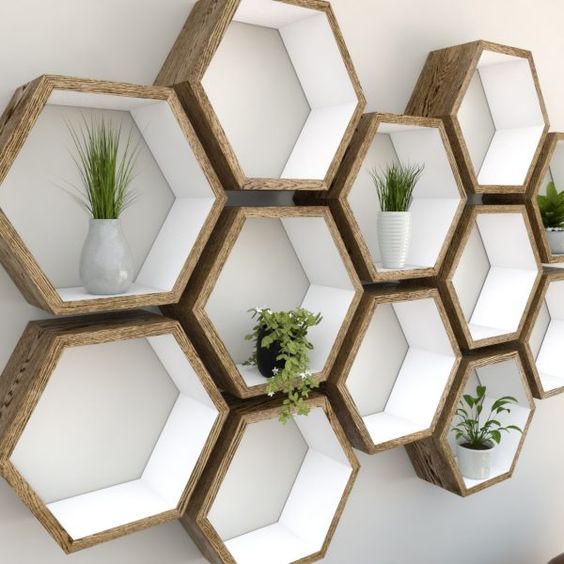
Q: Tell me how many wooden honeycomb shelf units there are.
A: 12